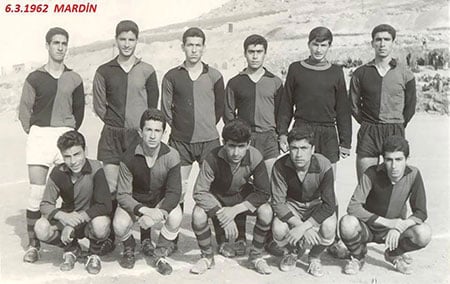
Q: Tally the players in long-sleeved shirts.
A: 11